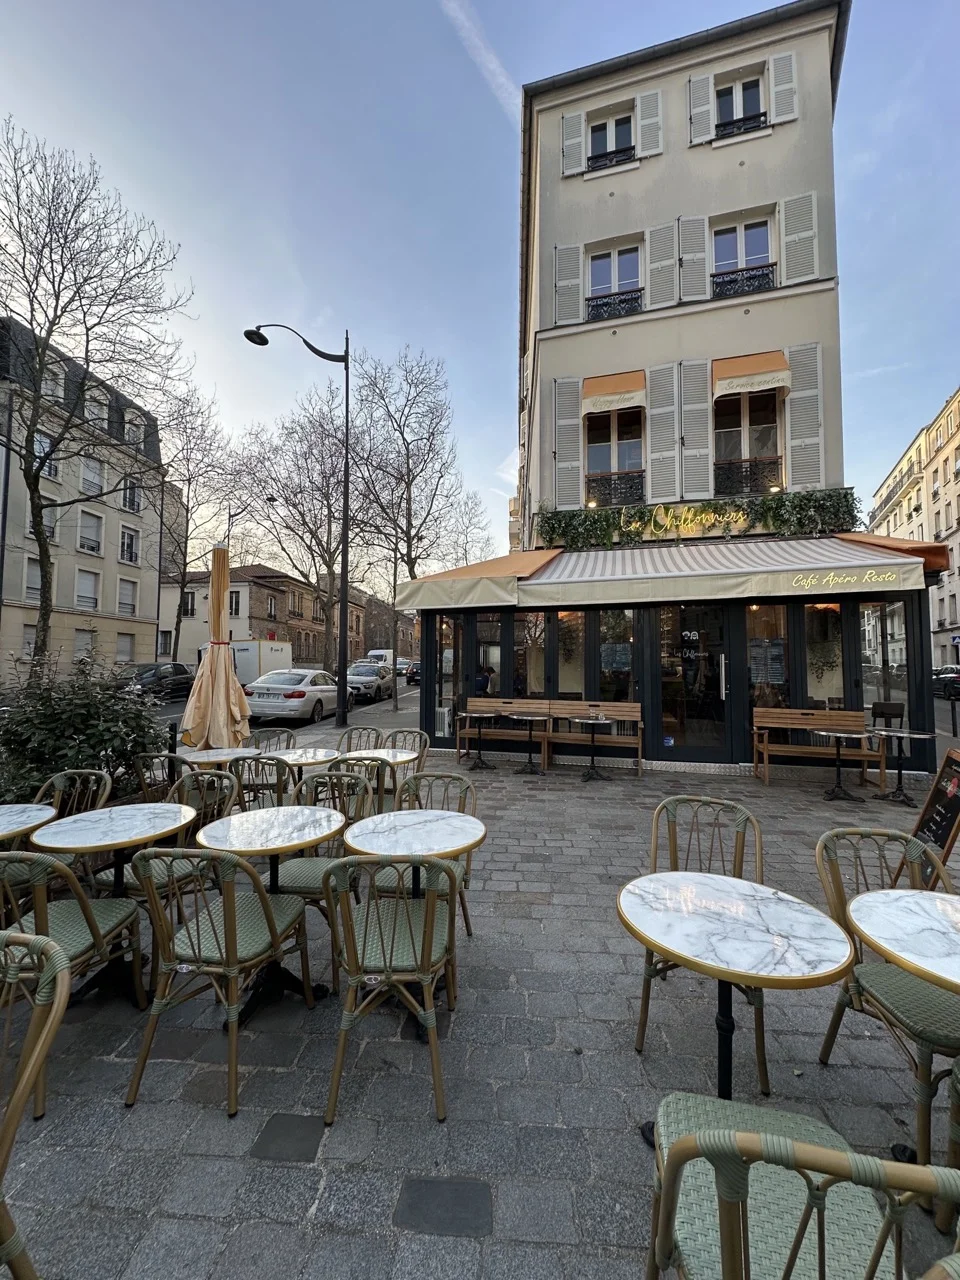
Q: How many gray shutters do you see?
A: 12